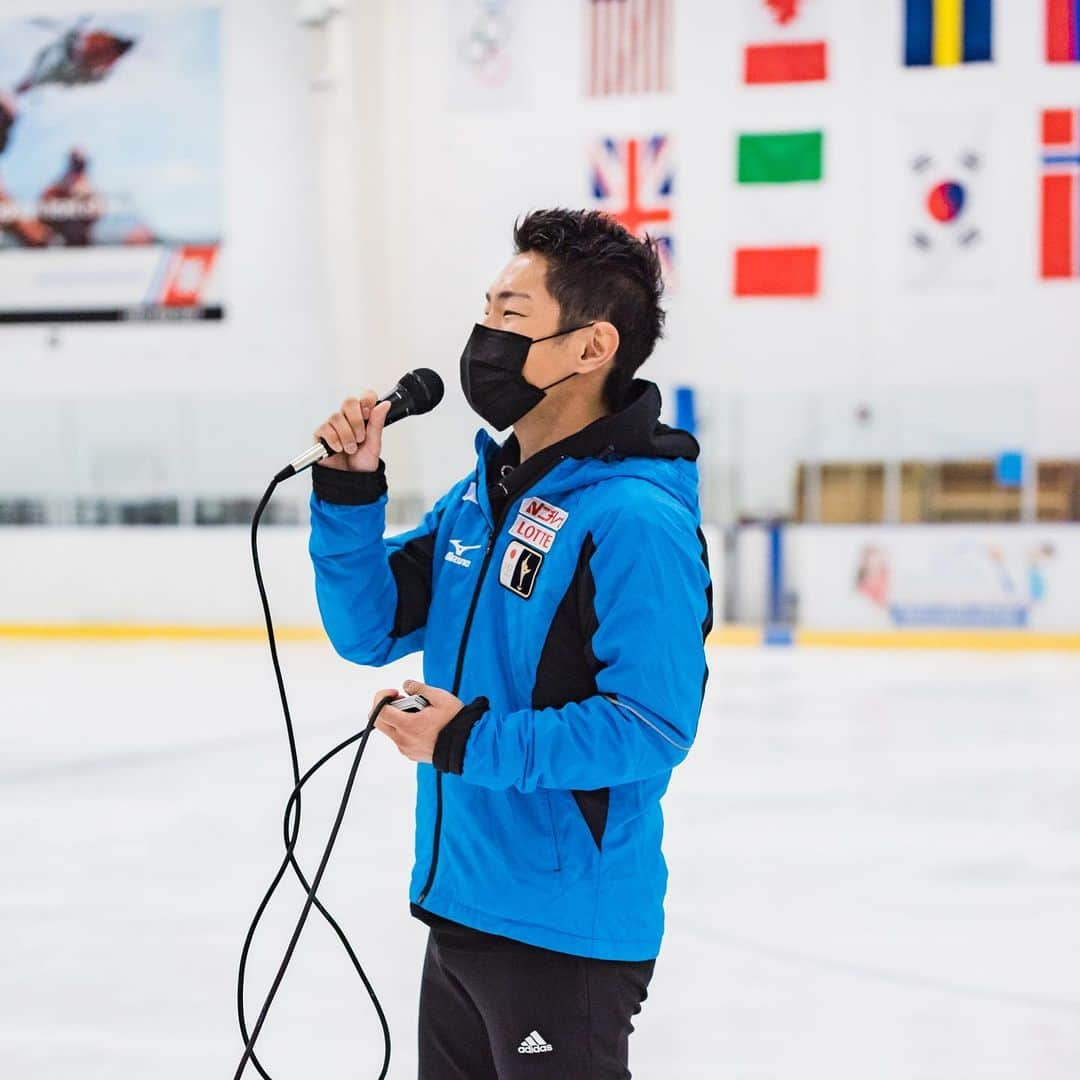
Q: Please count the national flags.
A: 8